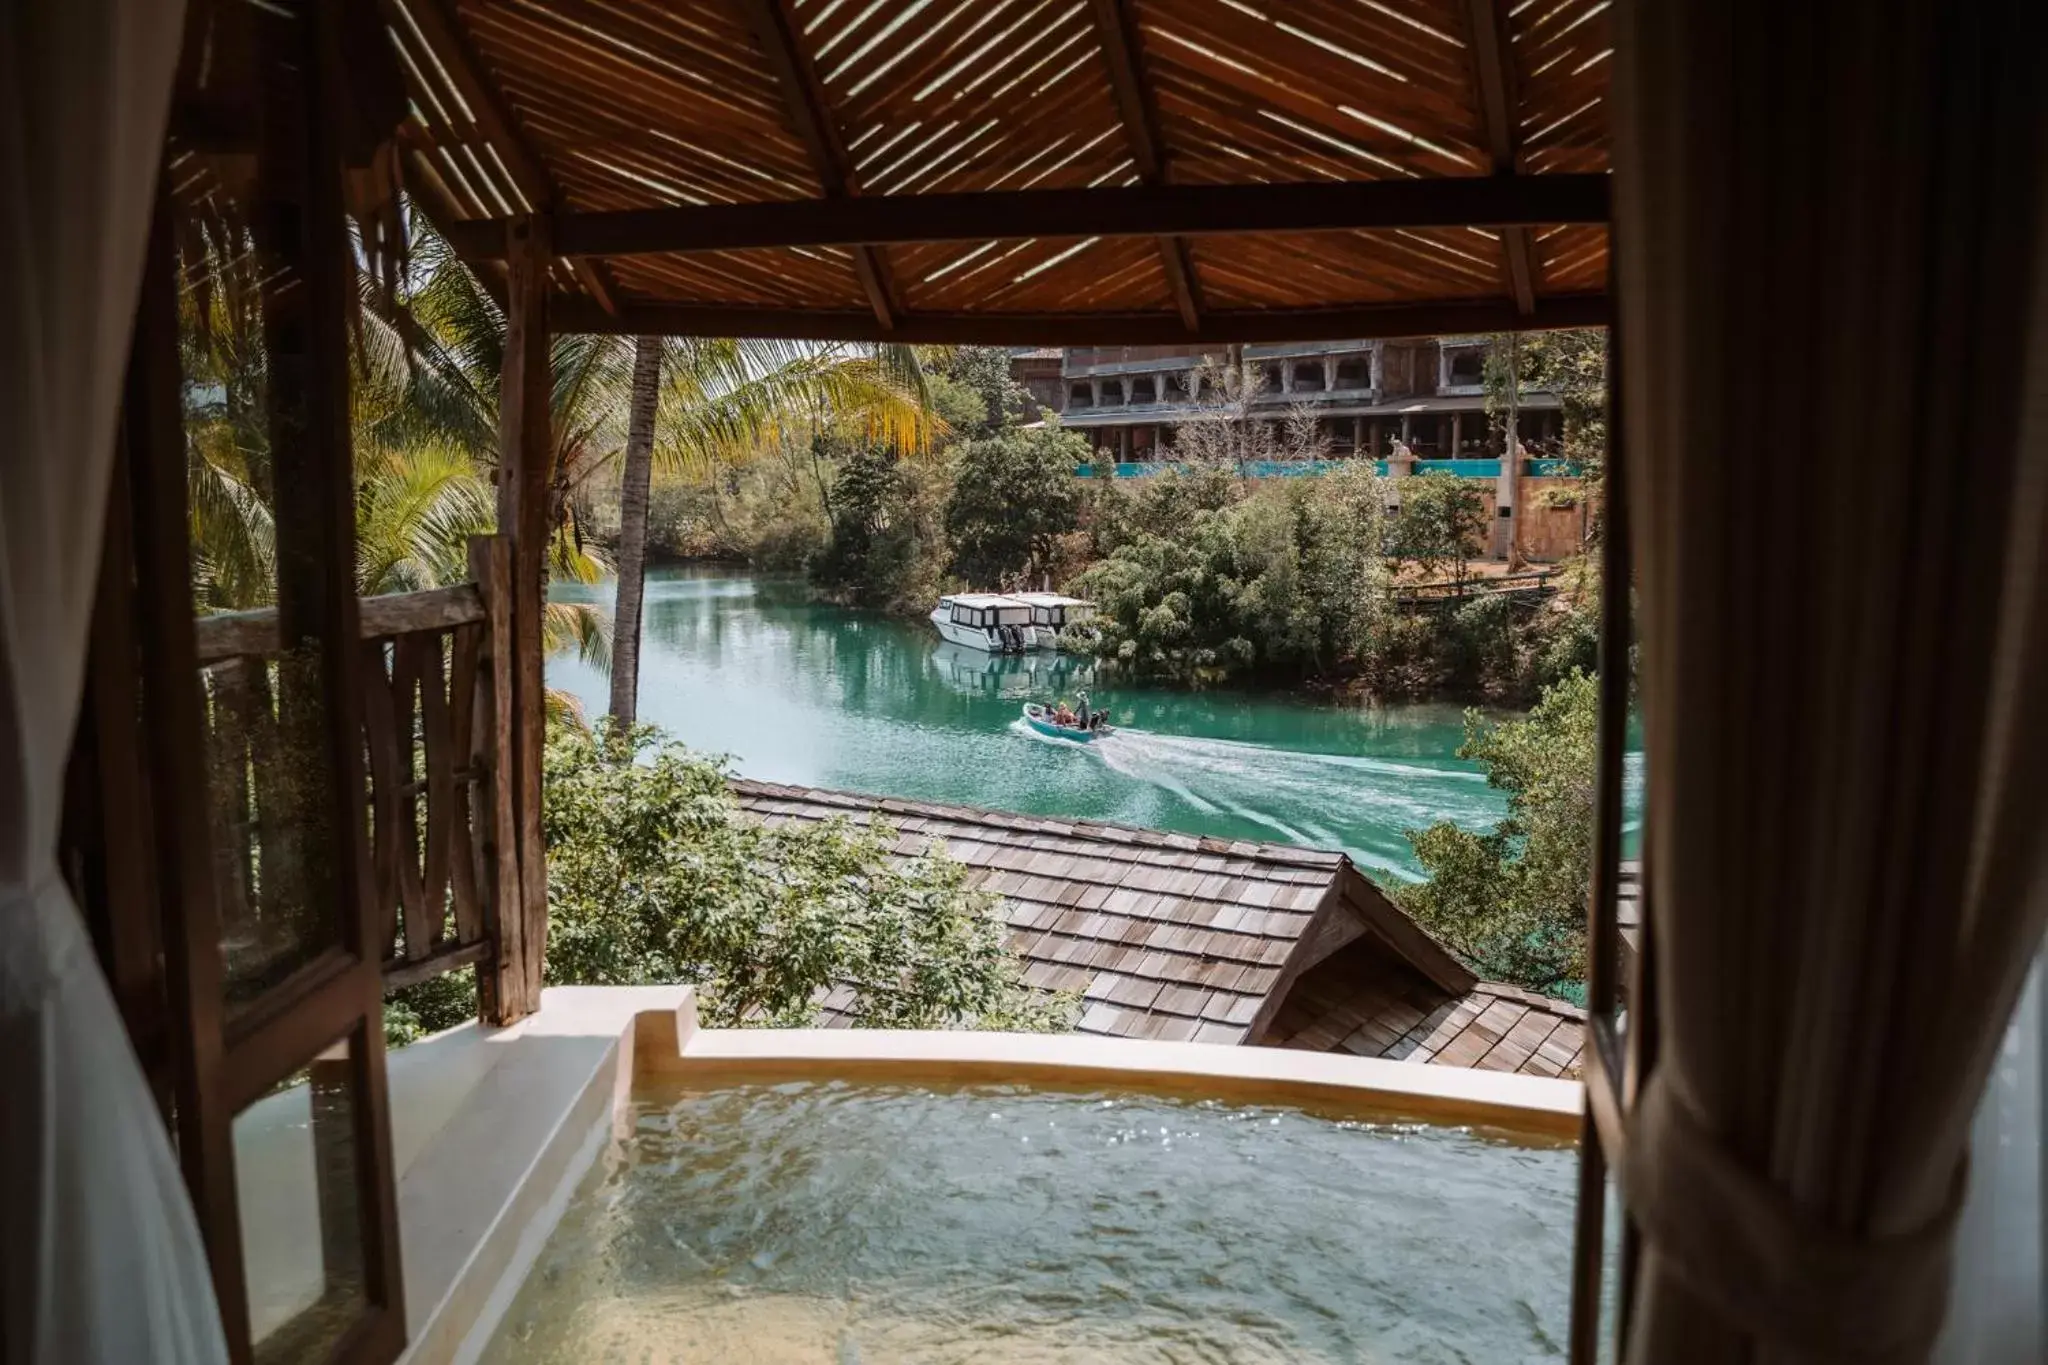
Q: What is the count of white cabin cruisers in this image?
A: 2